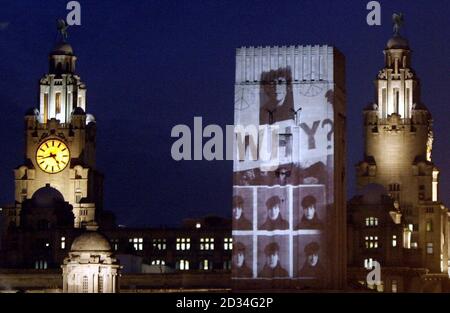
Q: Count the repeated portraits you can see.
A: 6